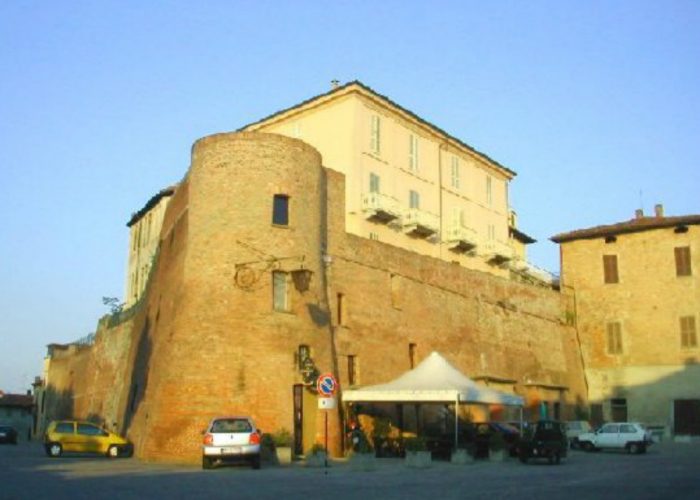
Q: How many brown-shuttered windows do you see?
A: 4